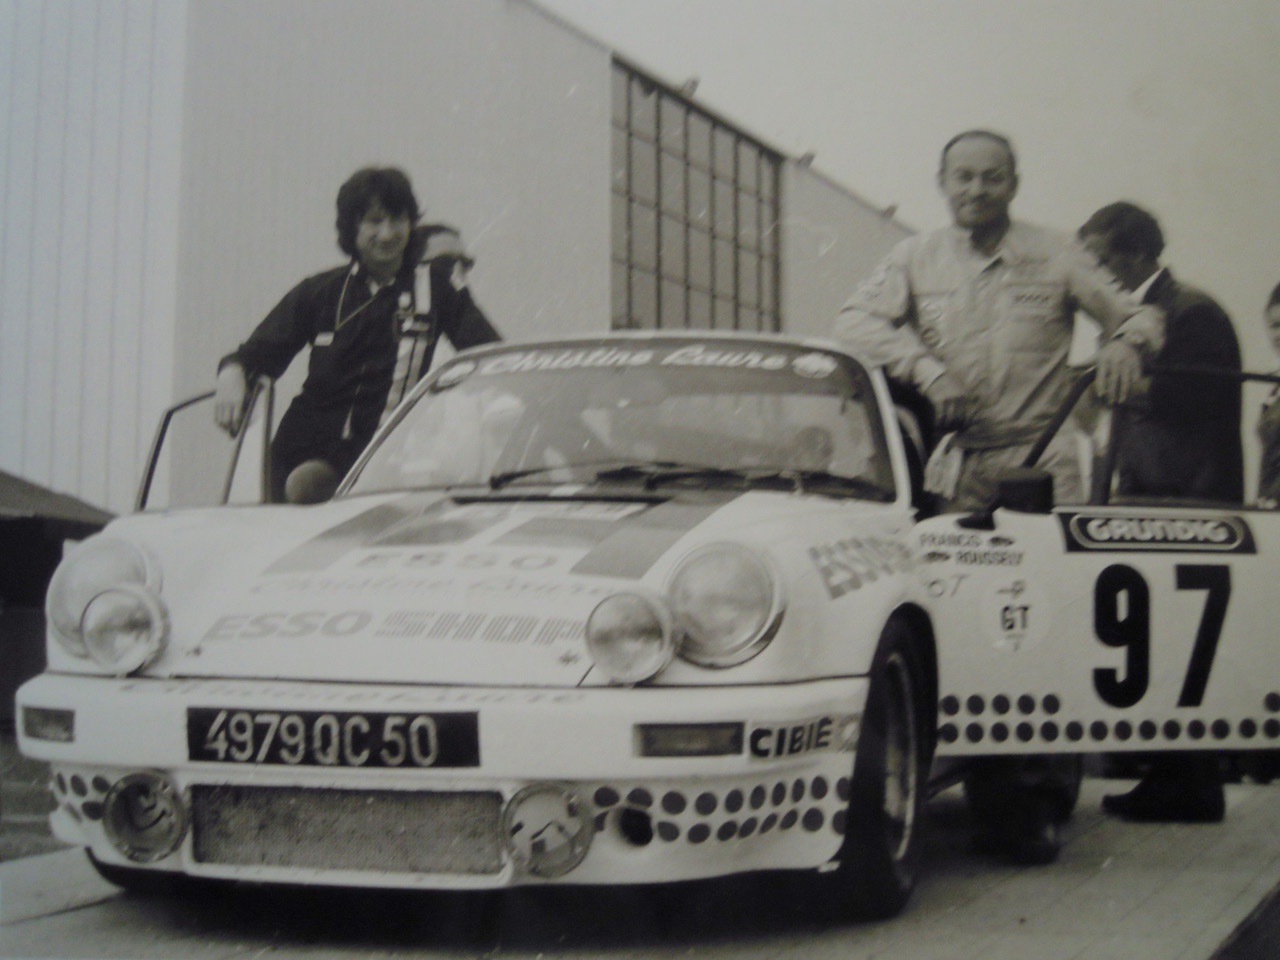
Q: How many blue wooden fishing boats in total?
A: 0